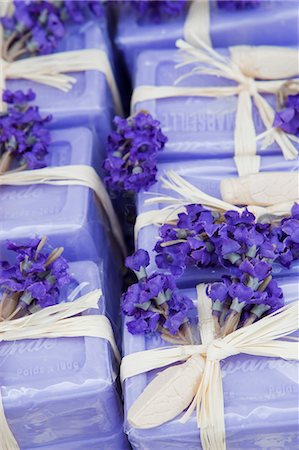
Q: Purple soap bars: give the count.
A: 7